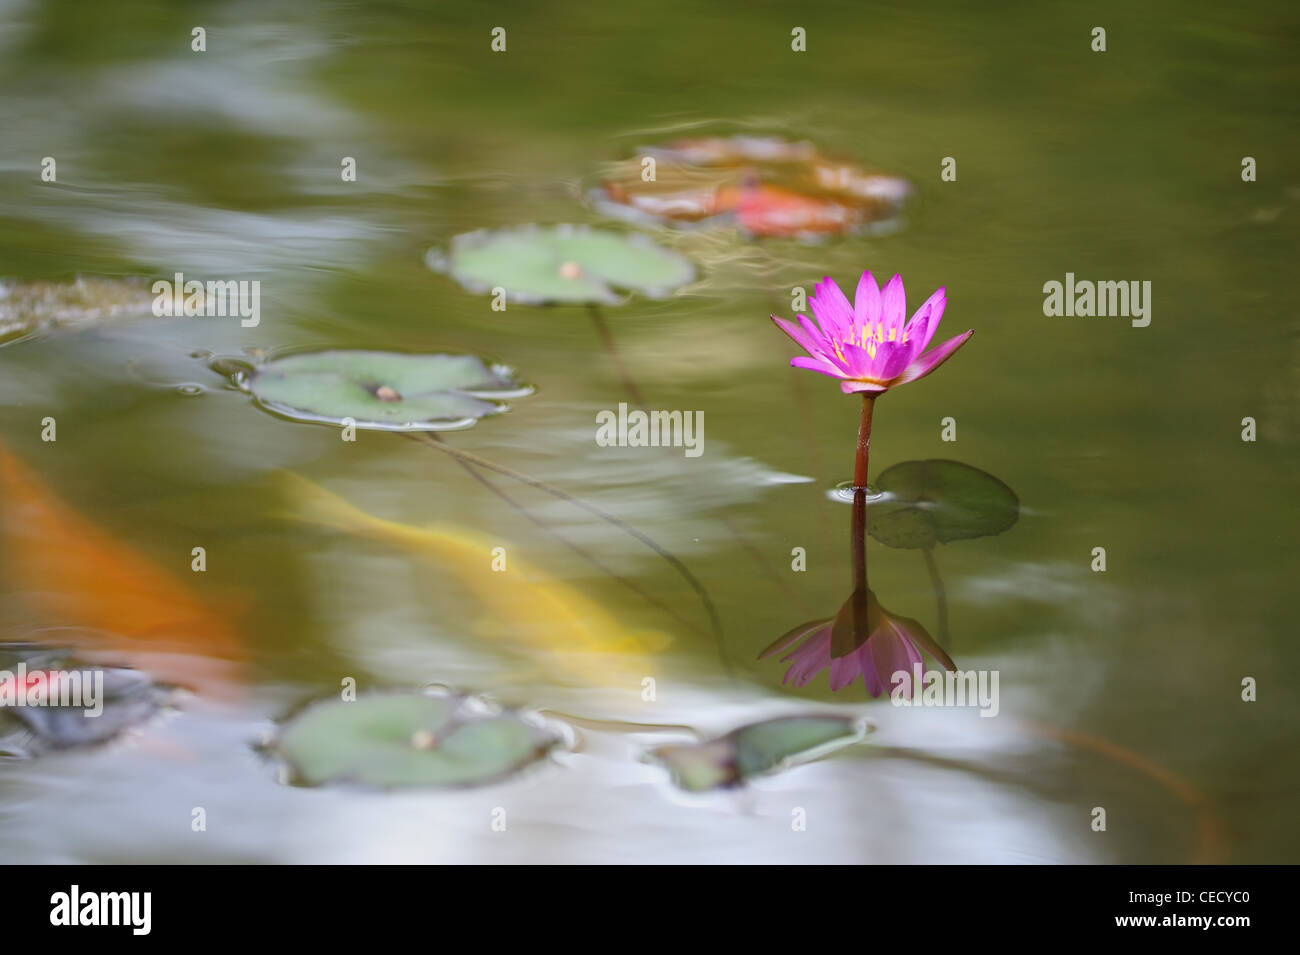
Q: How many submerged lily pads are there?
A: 1